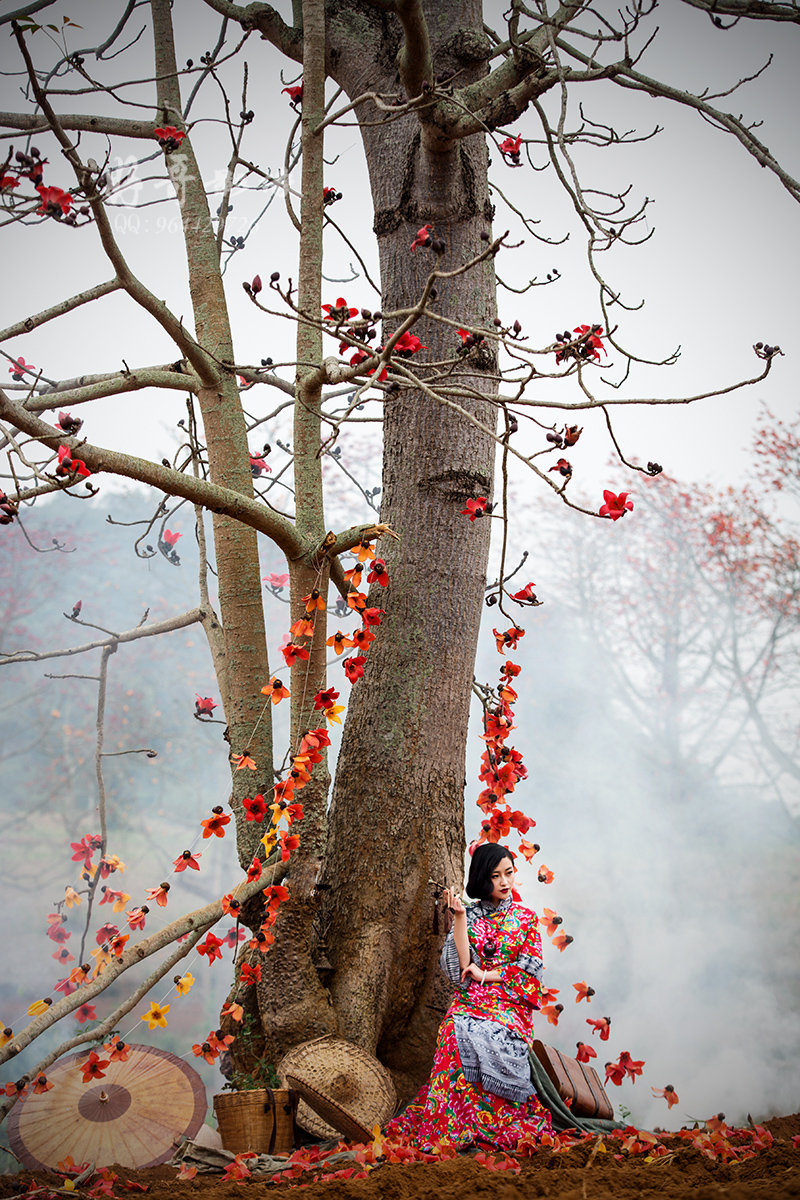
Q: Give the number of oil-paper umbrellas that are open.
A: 1